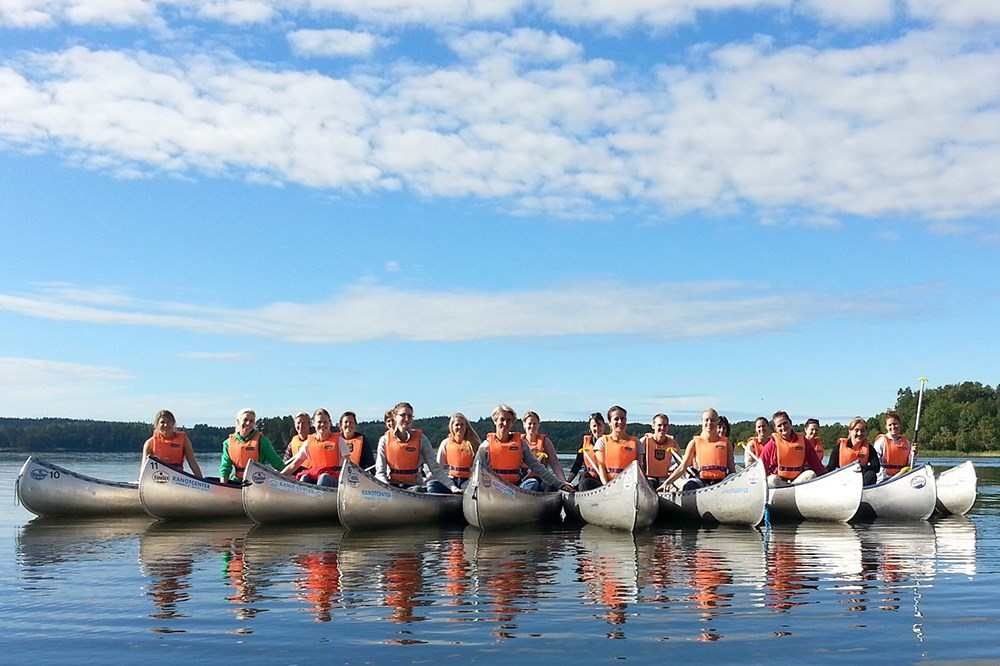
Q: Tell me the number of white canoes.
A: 10